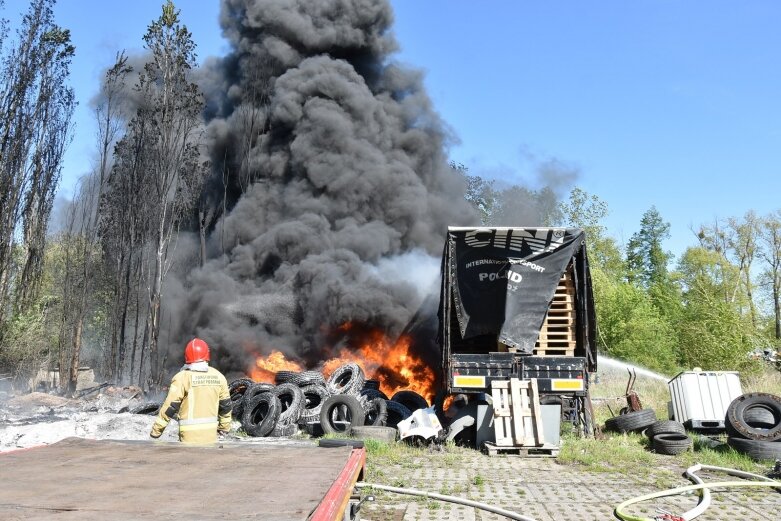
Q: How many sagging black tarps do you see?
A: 1